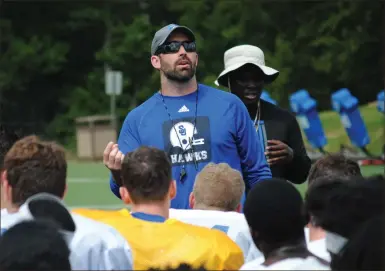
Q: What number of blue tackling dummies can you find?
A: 4